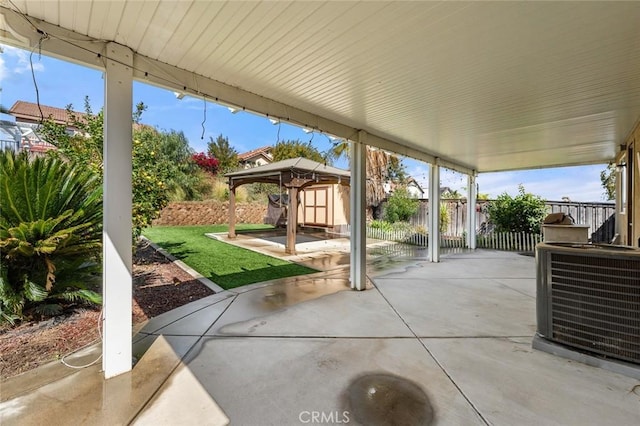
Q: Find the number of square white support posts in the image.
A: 4